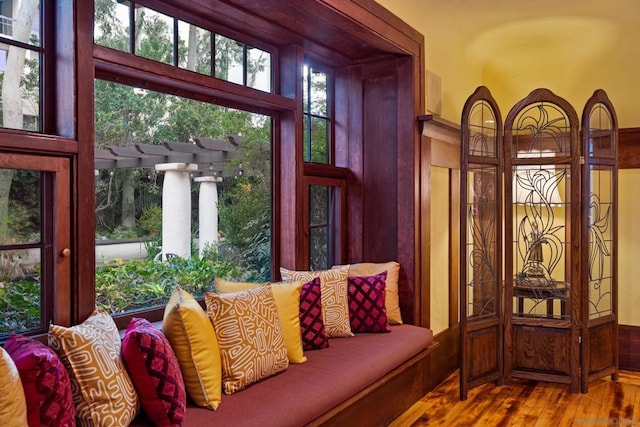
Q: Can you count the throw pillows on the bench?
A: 11